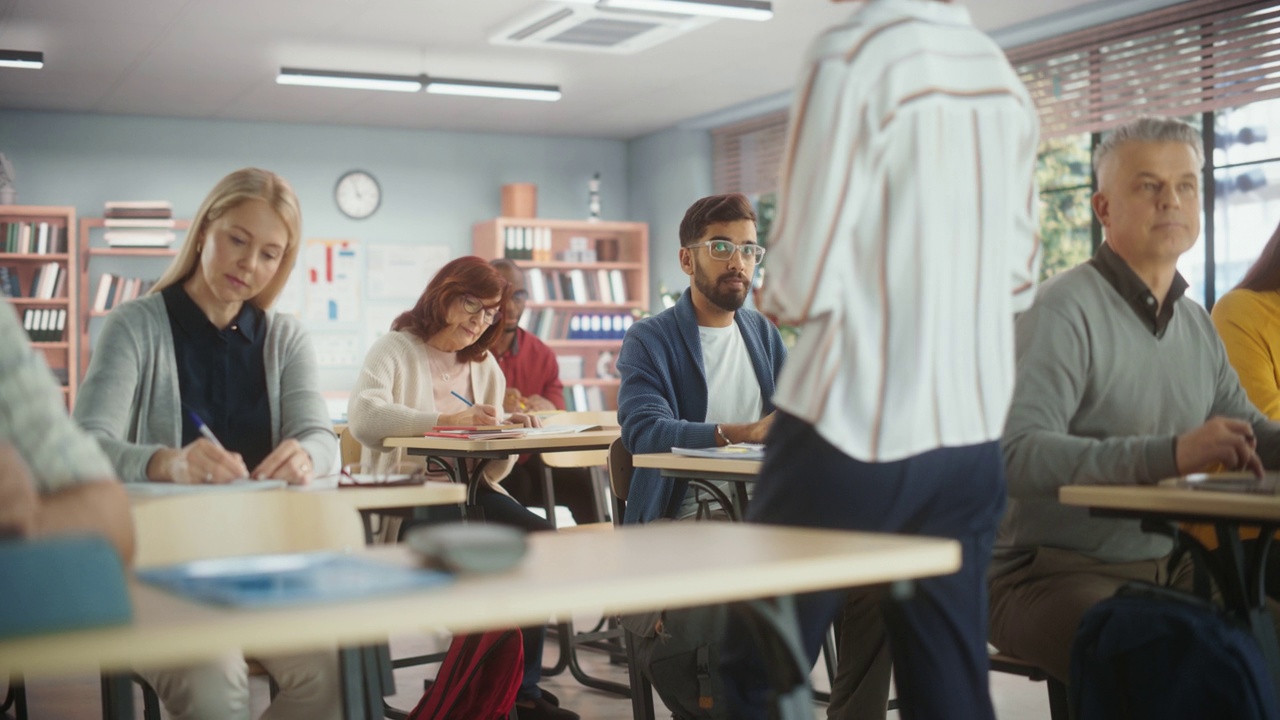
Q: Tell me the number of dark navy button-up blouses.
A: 1